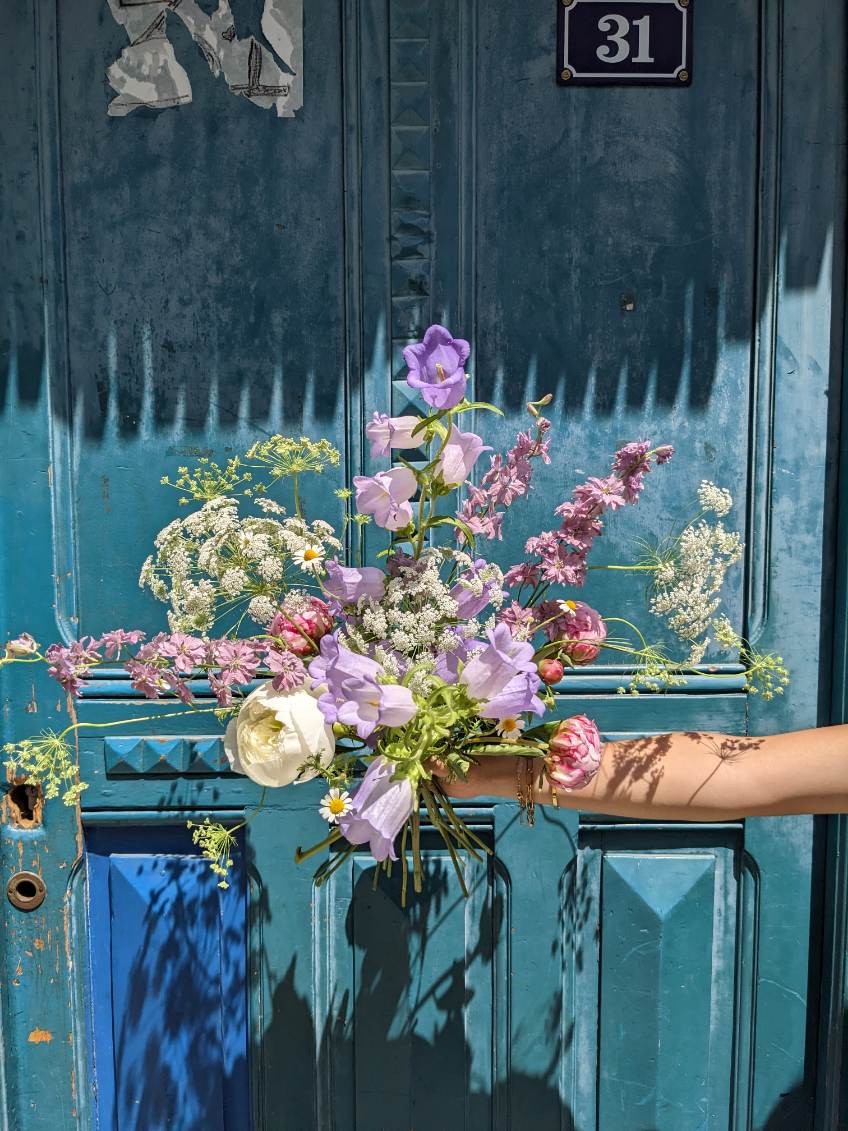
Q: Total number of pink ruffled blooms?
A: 3